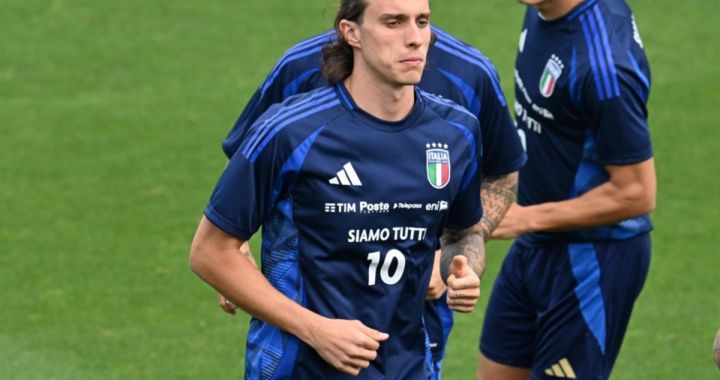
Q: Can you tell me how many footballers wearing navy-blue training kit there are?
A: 3